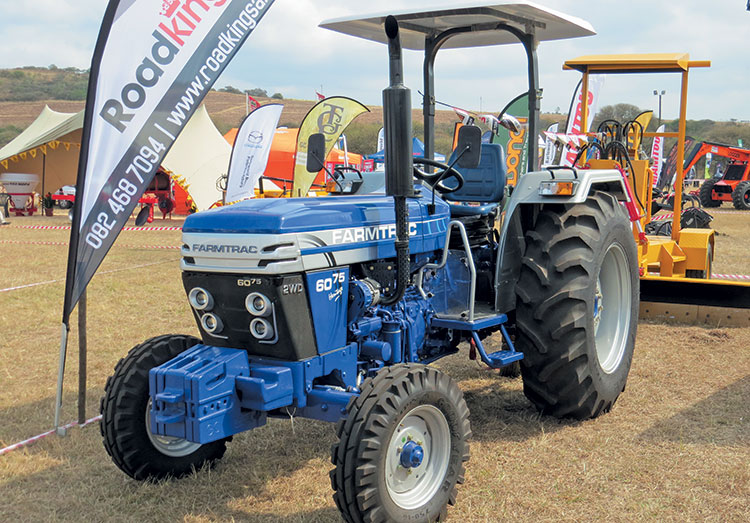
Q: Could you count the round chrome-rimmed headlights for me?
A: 4